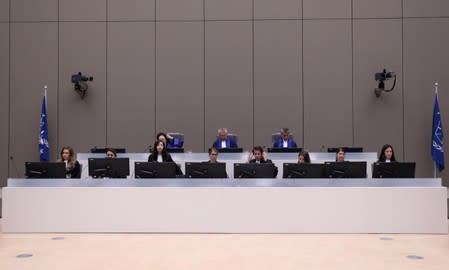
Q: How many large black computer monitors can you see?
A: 8